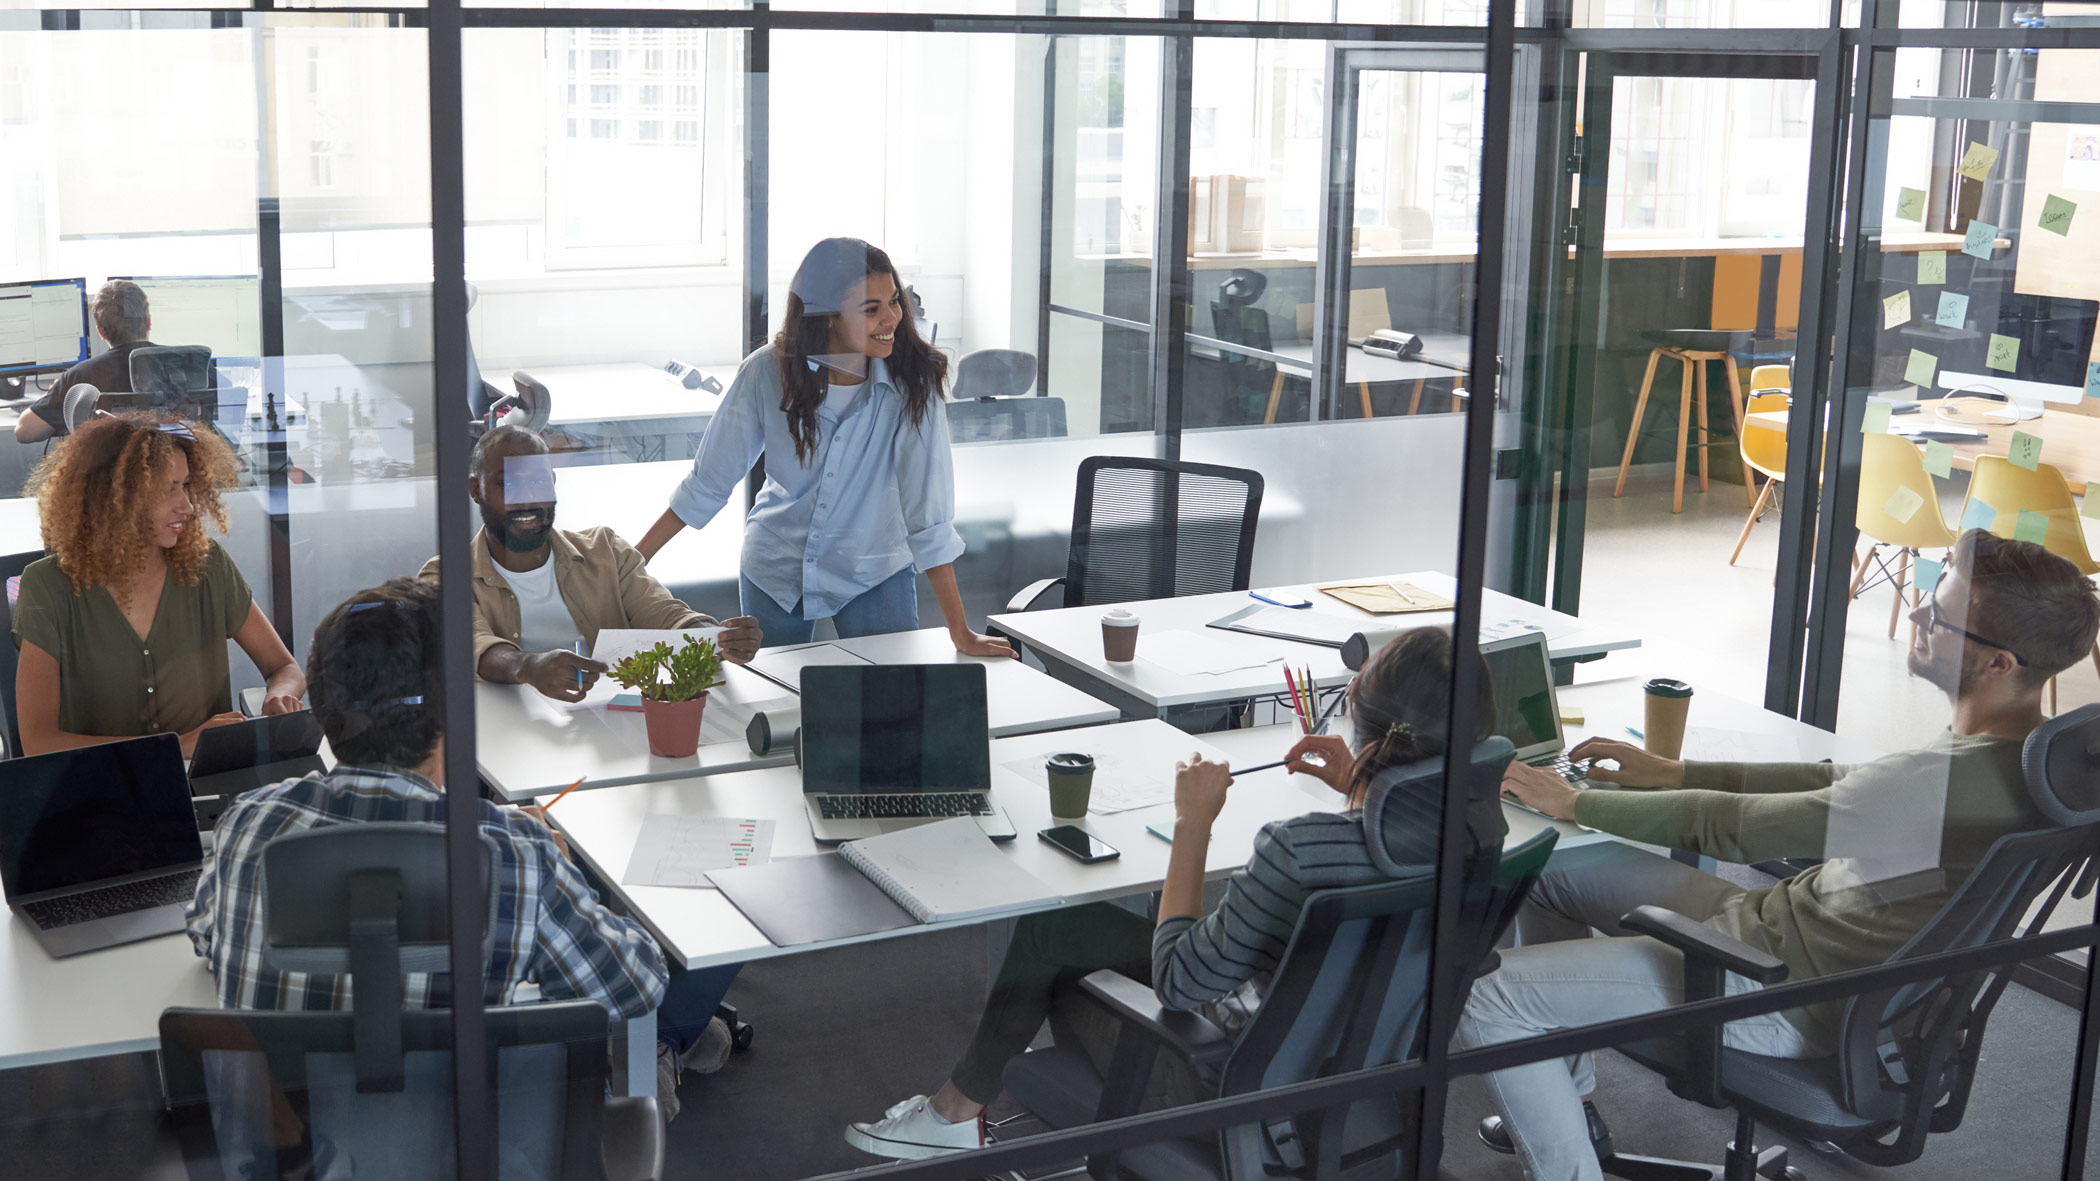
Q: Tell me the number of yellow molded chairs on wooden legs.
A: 3